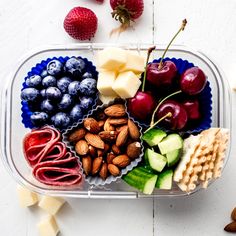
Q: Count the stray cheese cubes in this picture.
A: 3